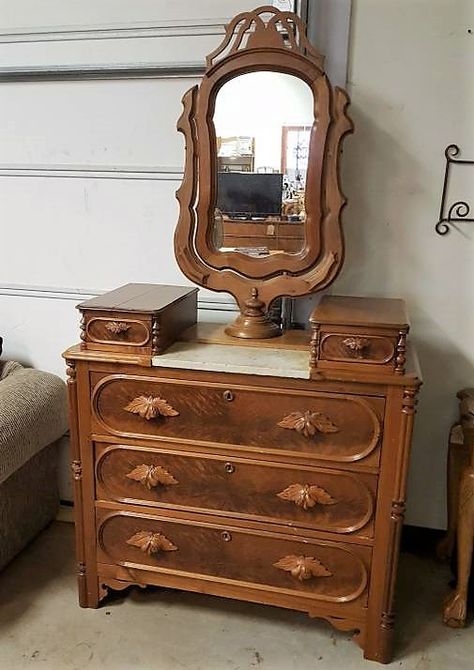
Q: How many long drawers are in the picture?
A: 3